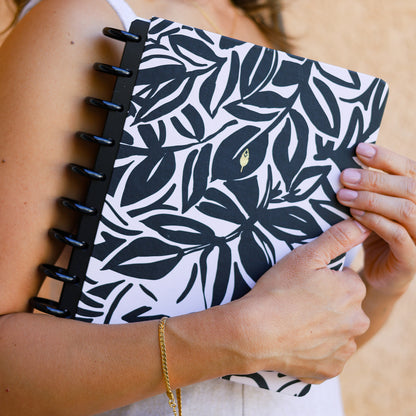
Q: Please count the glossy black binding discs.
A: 9